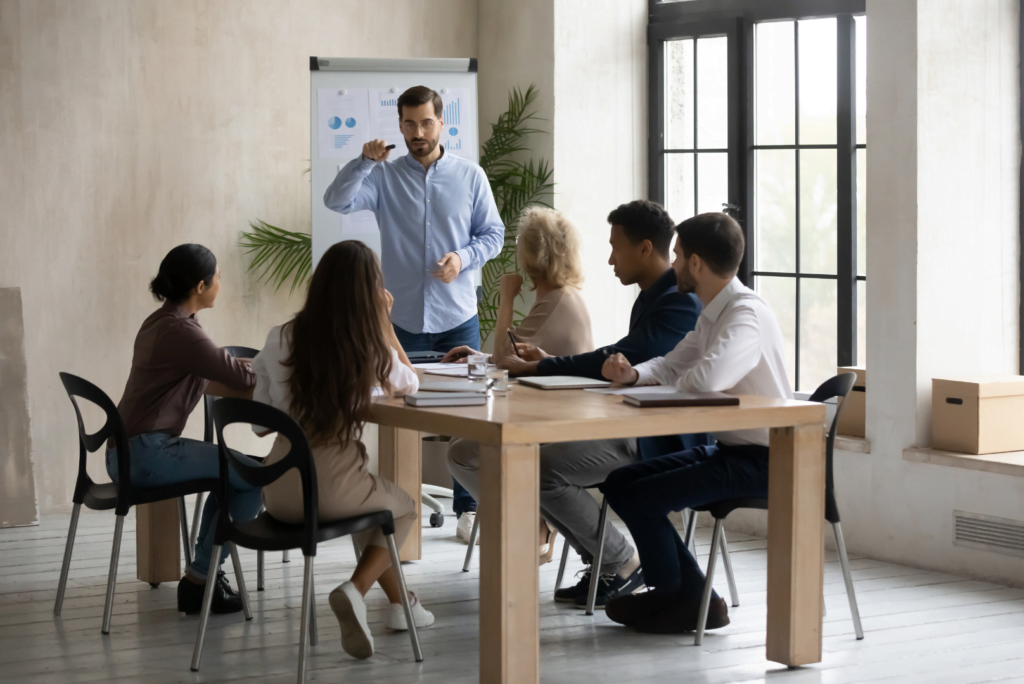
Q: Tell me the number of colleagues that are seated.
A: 5